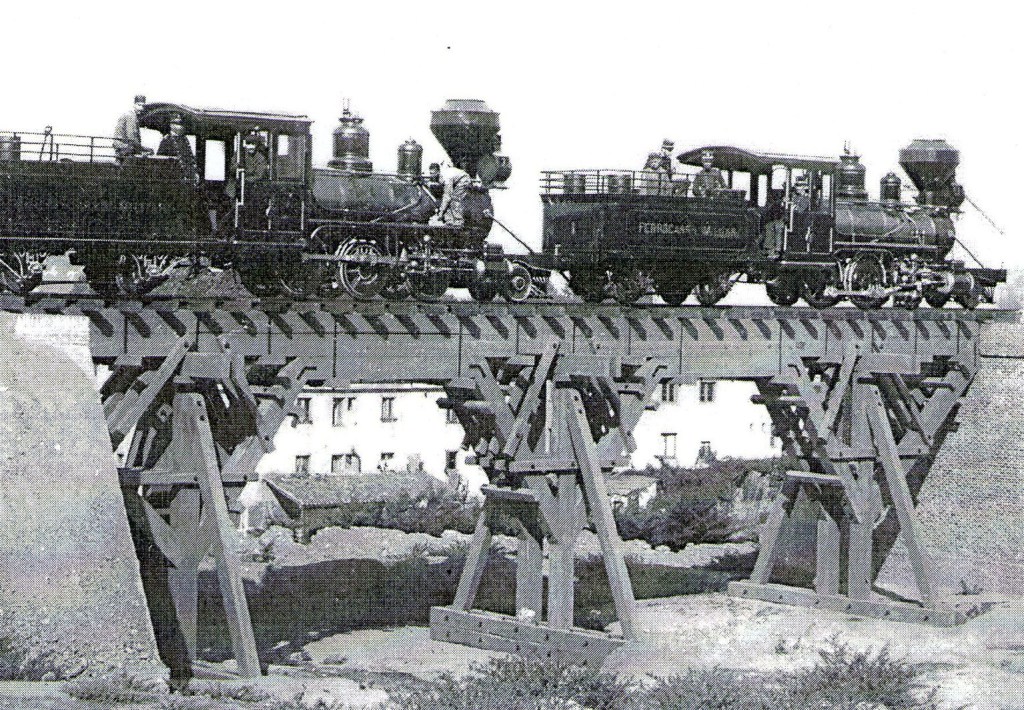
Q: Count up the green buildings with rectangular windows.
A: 0